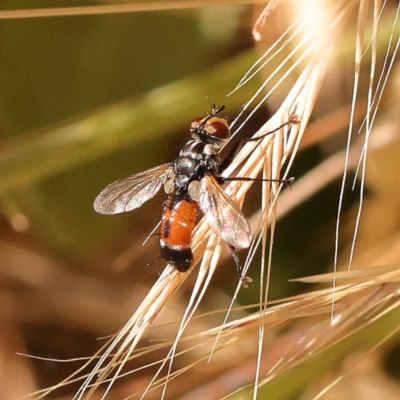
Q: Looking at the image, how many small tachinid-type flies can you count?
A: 1